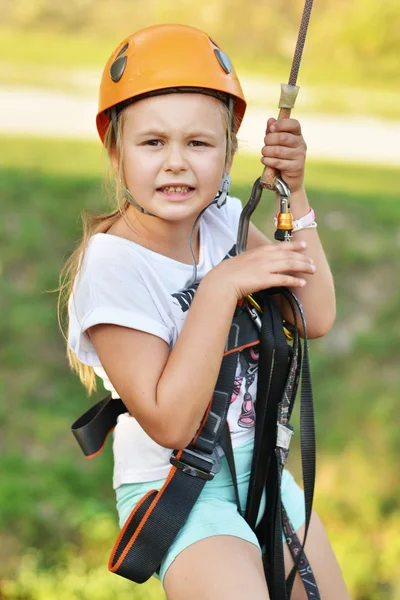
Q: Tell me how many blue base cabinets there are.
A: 0